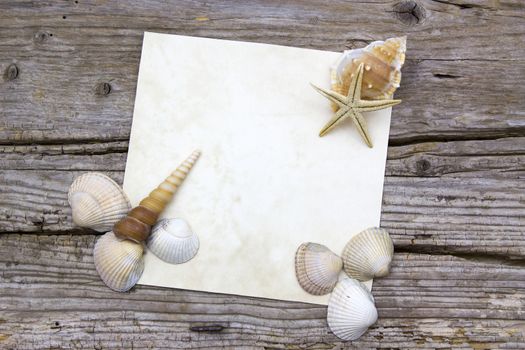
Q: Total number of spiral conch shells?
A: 2